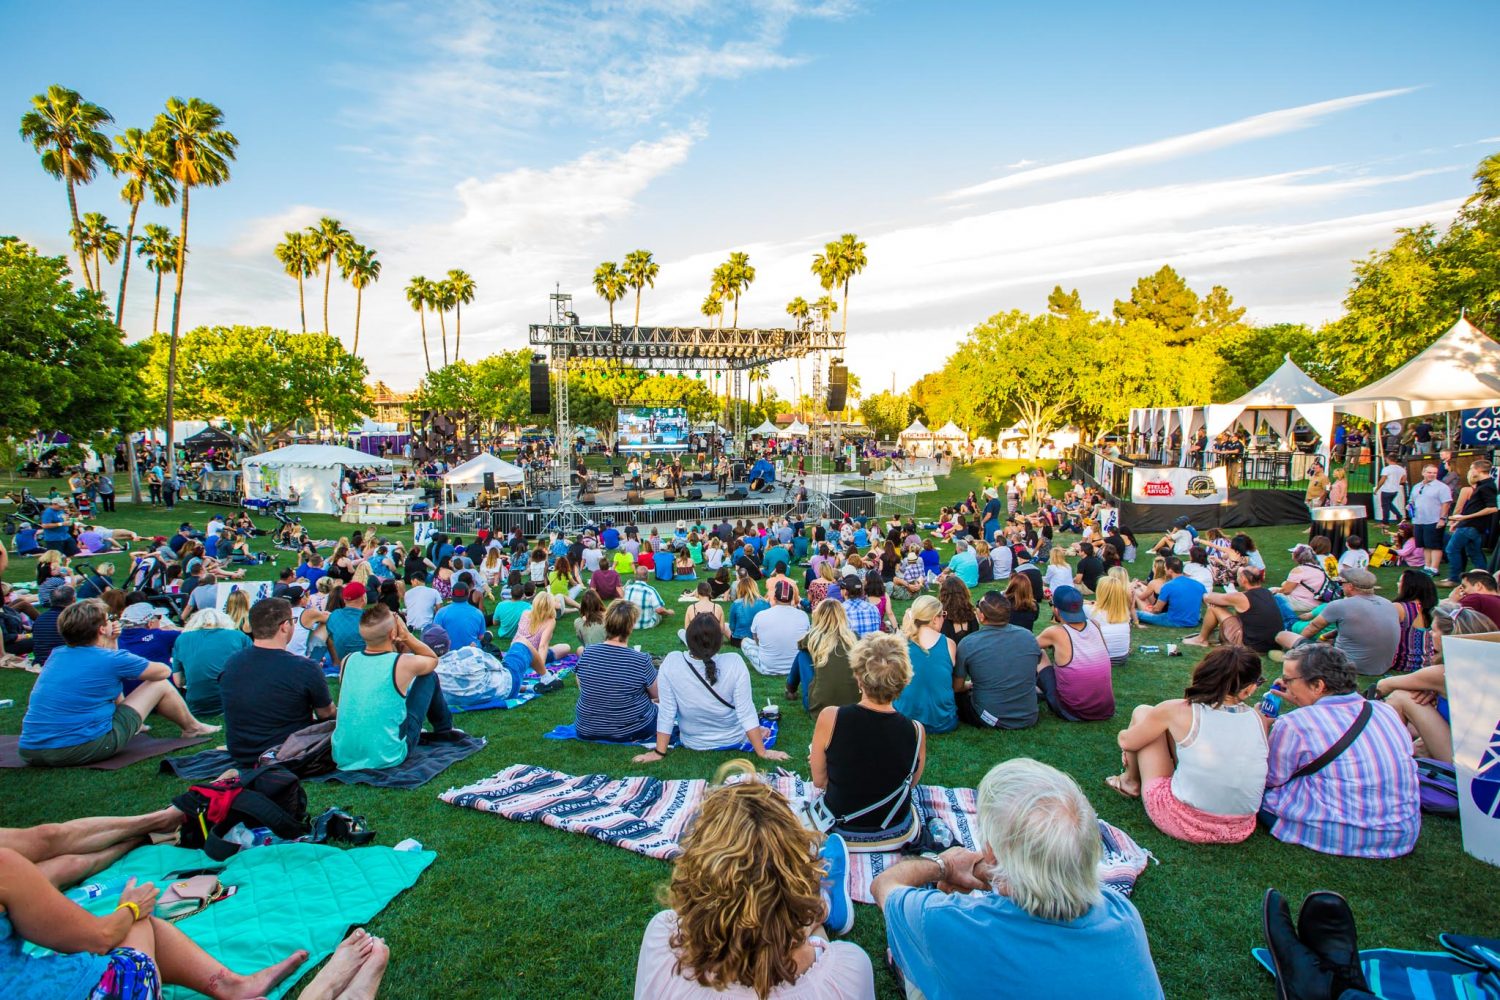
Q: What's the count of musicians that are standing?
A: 4